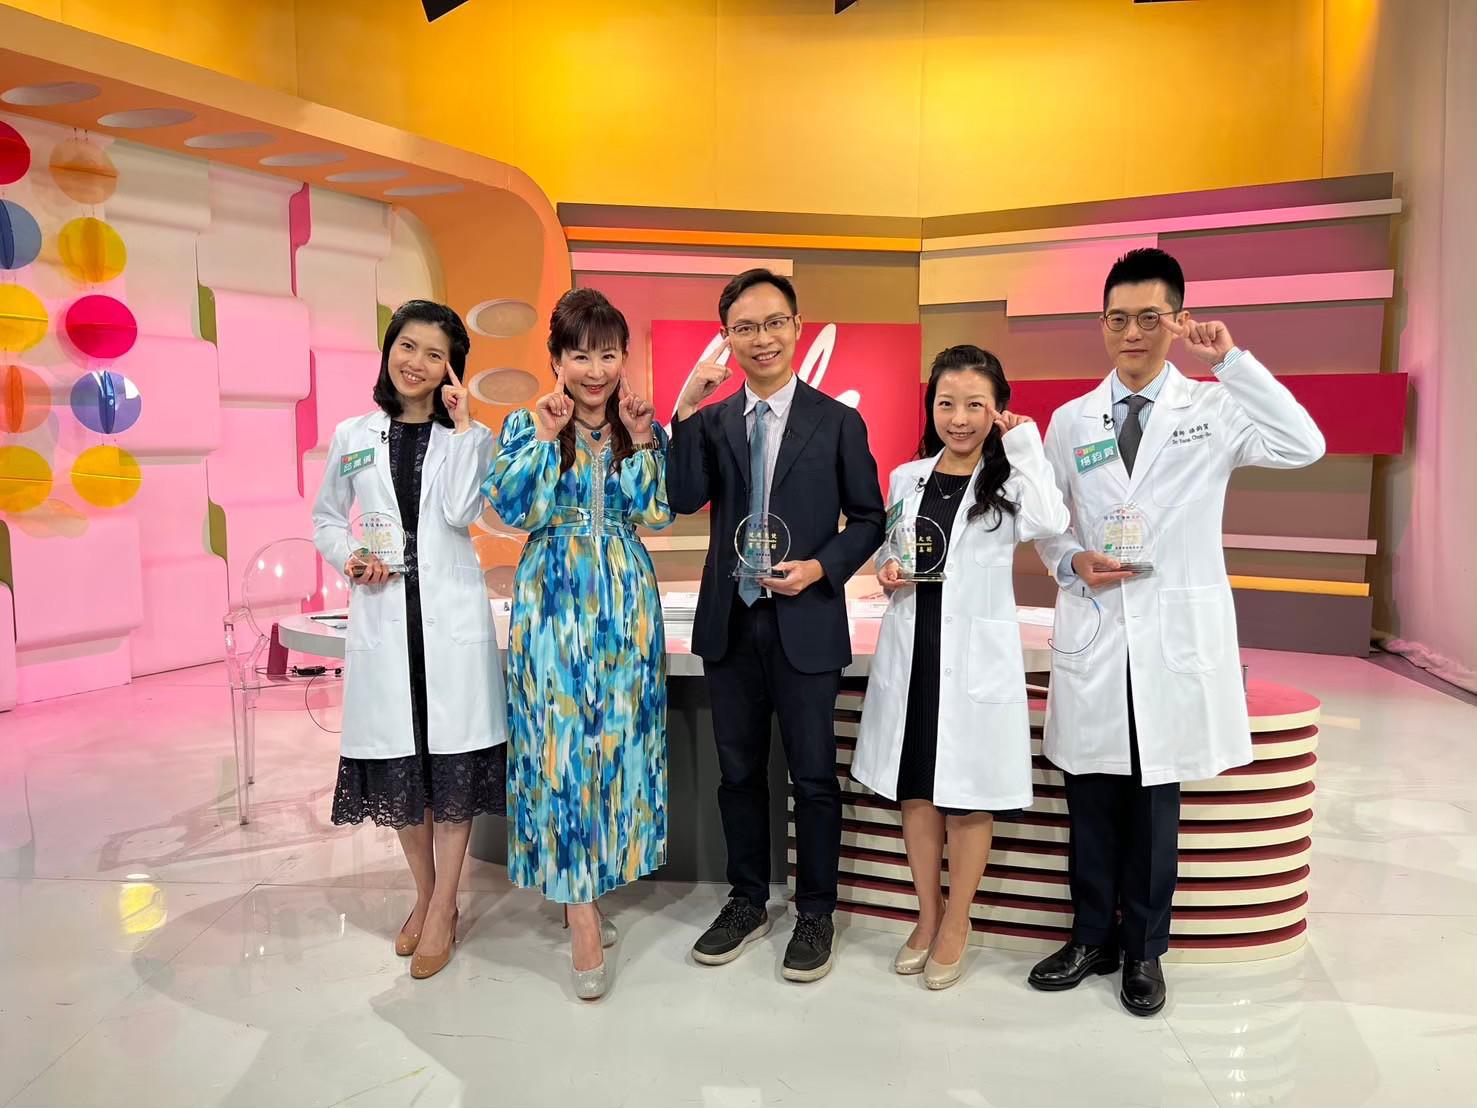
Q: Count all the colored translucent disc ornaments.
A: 10